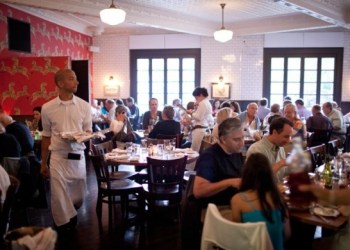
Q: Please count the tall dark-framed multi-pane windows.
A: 2